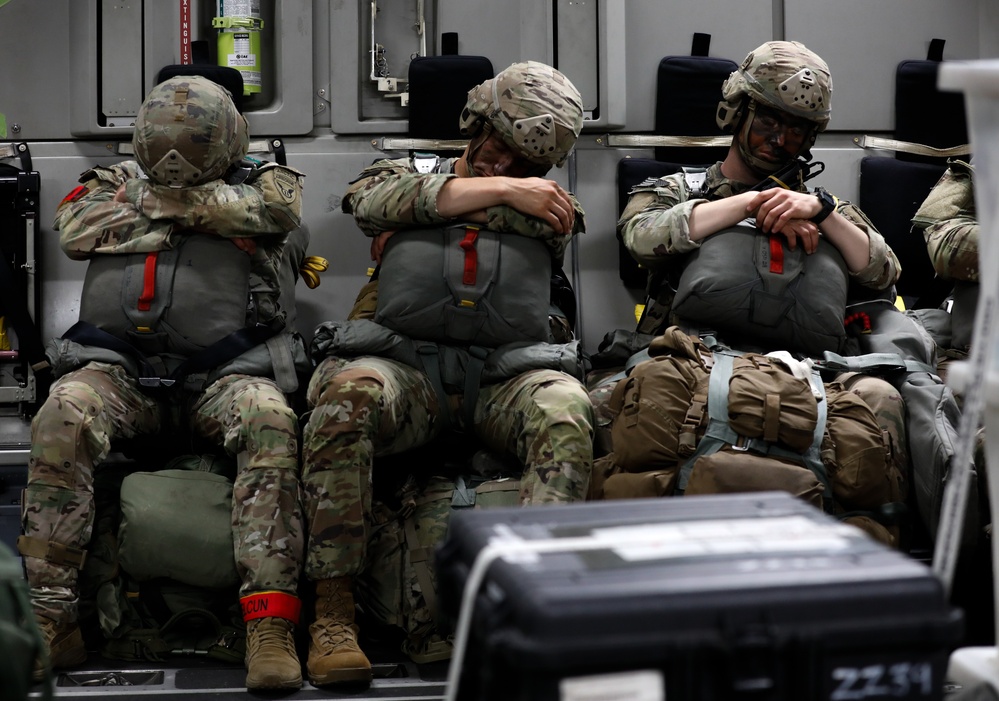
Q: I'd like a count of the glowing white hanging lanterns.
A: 0